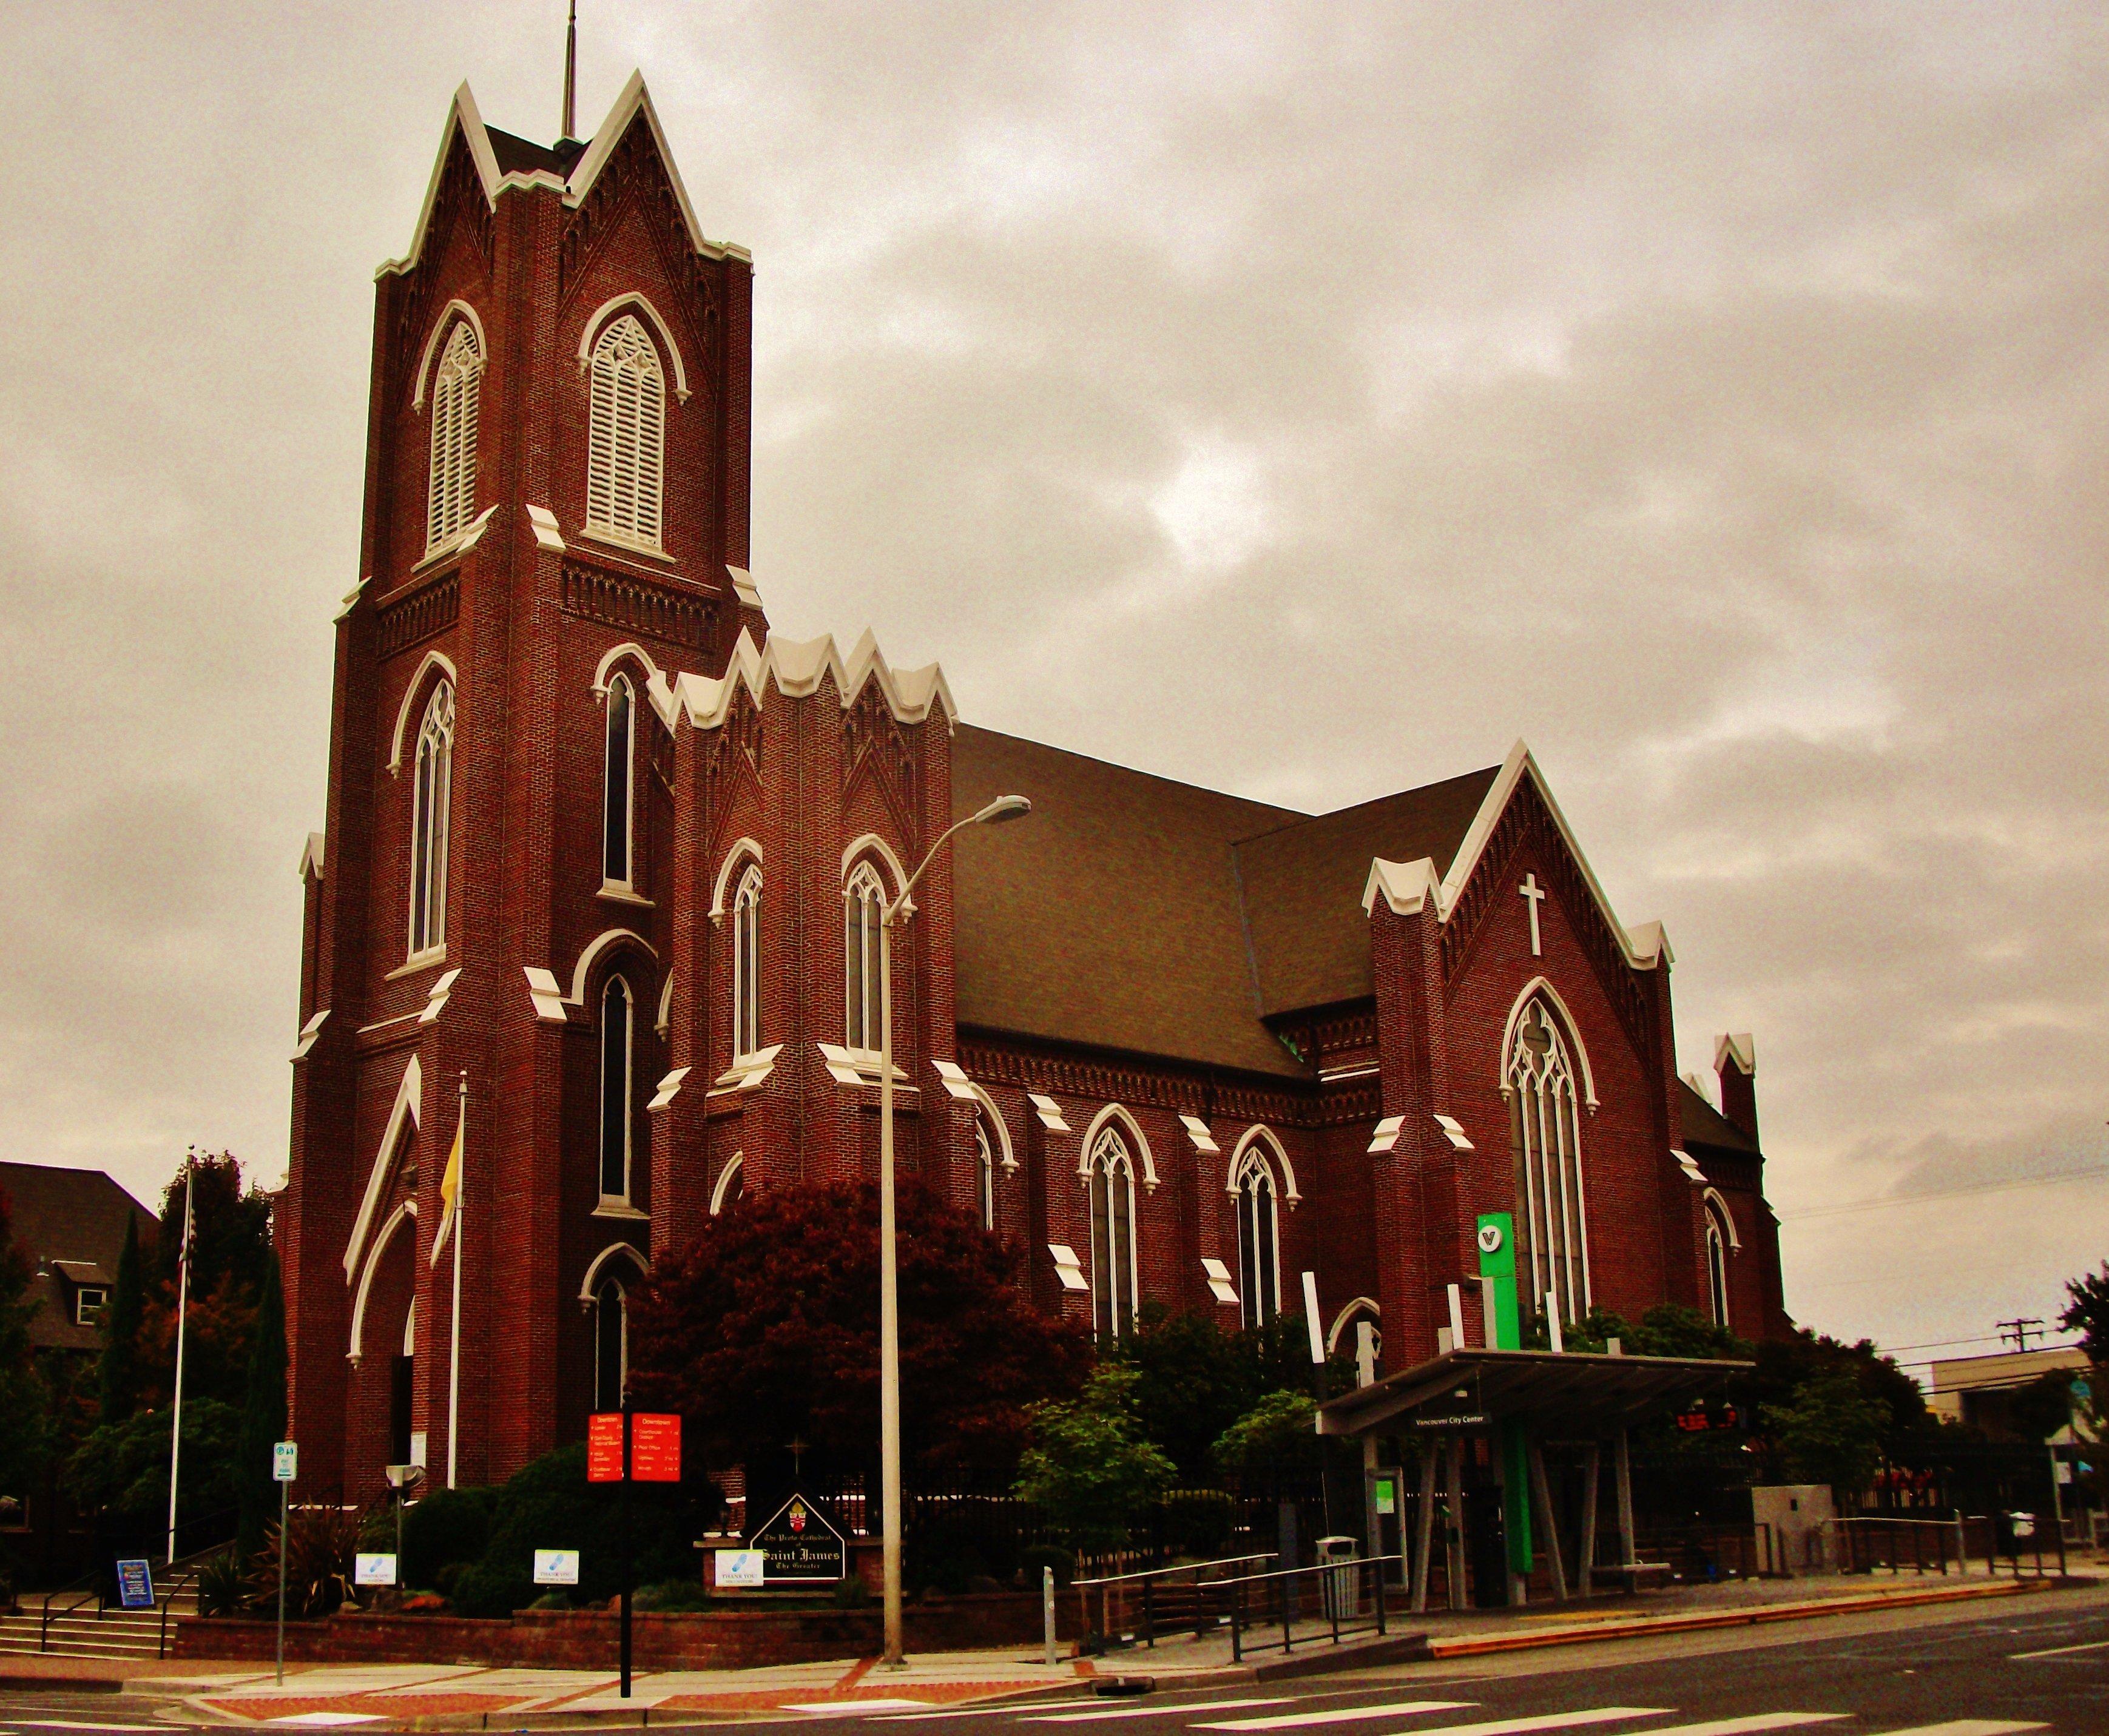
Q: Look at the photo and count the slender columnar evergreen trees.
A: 2